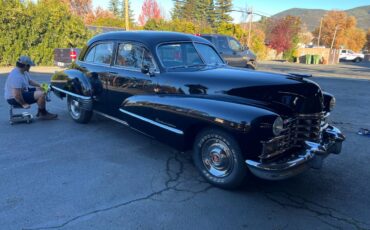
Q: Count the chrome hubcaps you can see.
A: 2